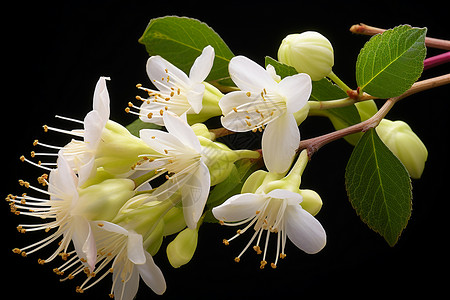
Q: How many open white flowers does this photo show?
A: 7